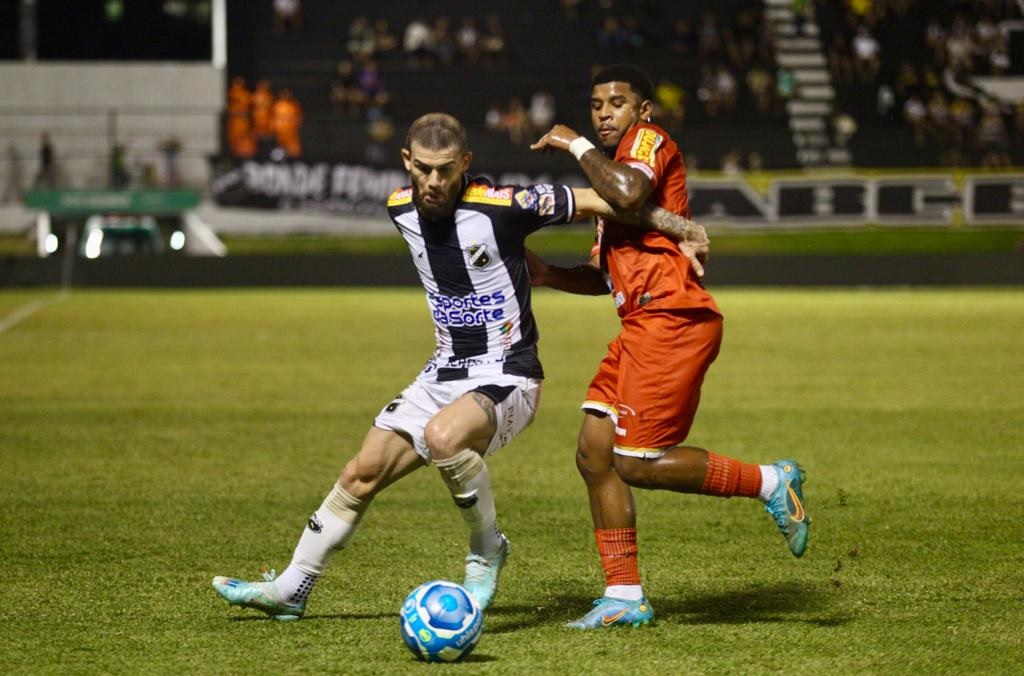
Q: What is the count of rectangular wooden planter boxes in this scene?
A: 0